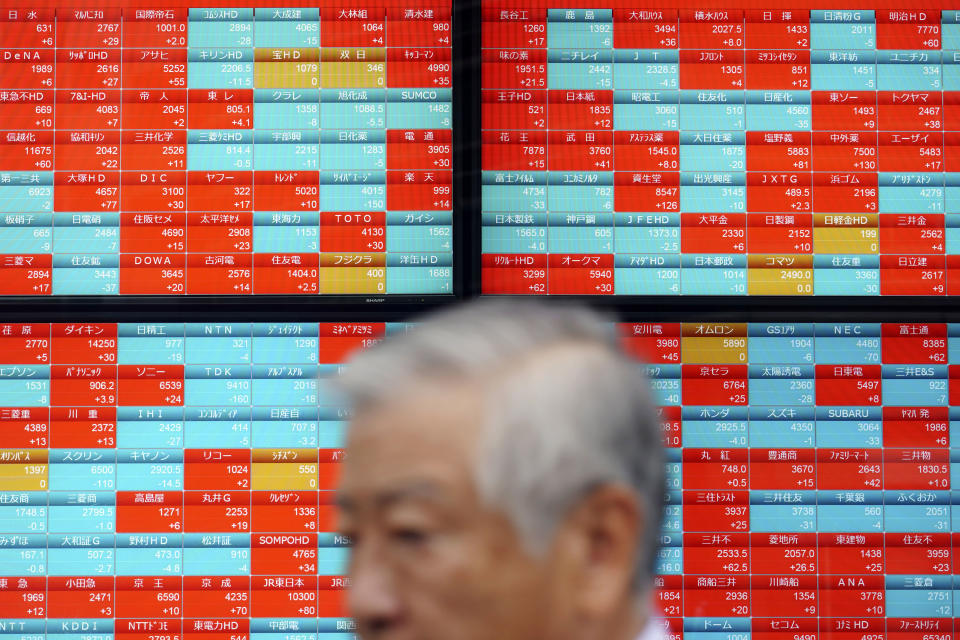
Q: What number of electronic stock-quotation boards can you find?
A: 4